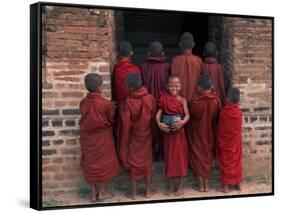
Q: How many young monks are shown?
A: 9